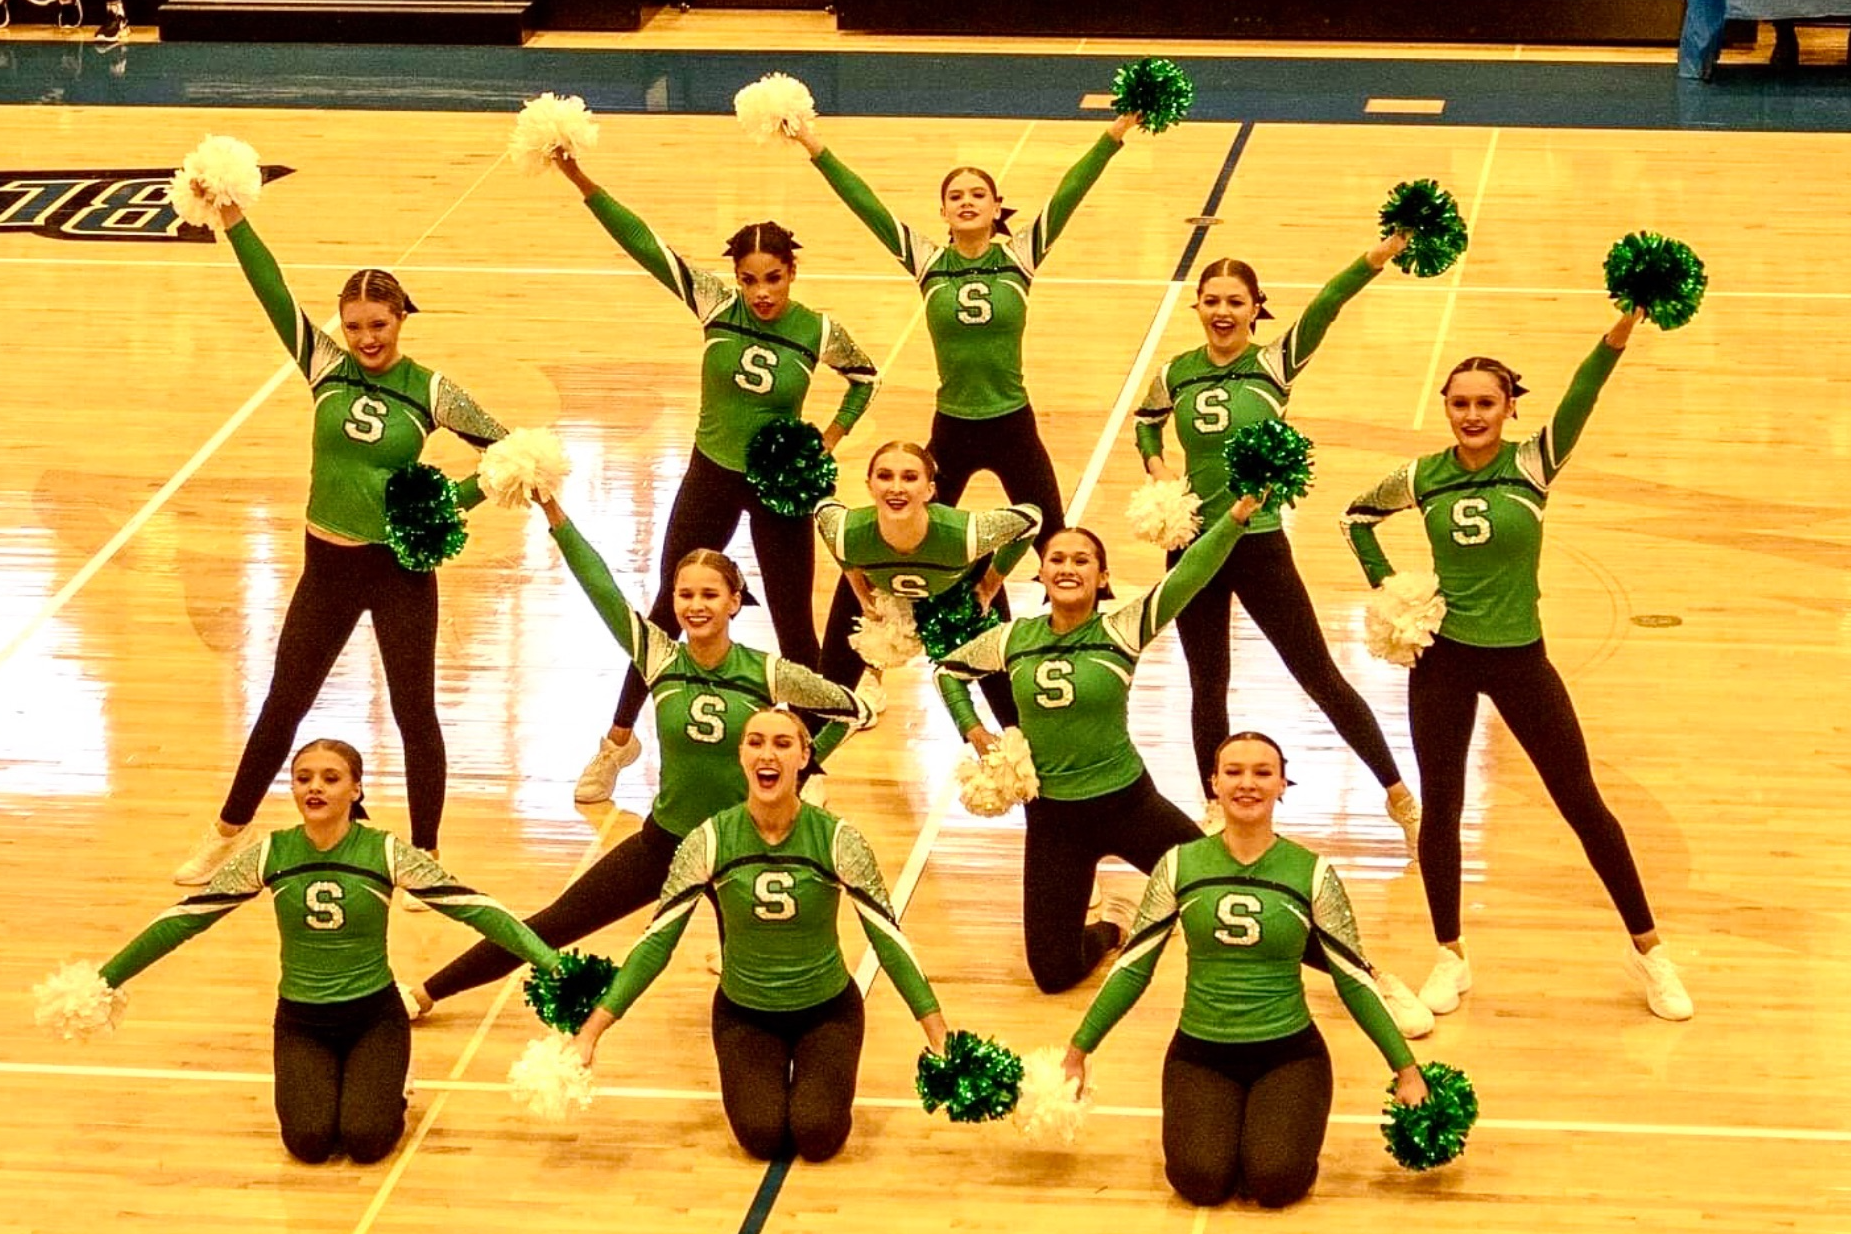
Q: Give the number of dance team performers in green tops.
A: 11